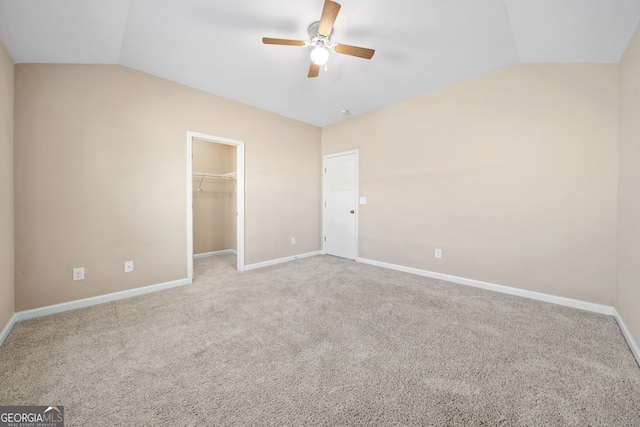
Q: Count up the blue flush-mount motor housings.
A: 0